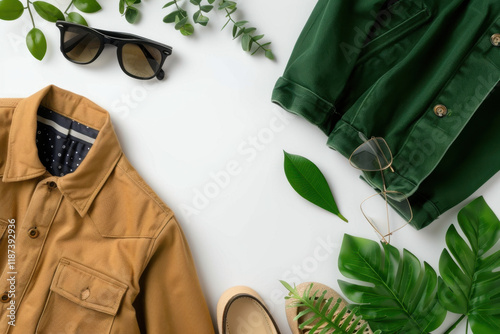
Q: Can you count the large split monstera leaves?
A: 2